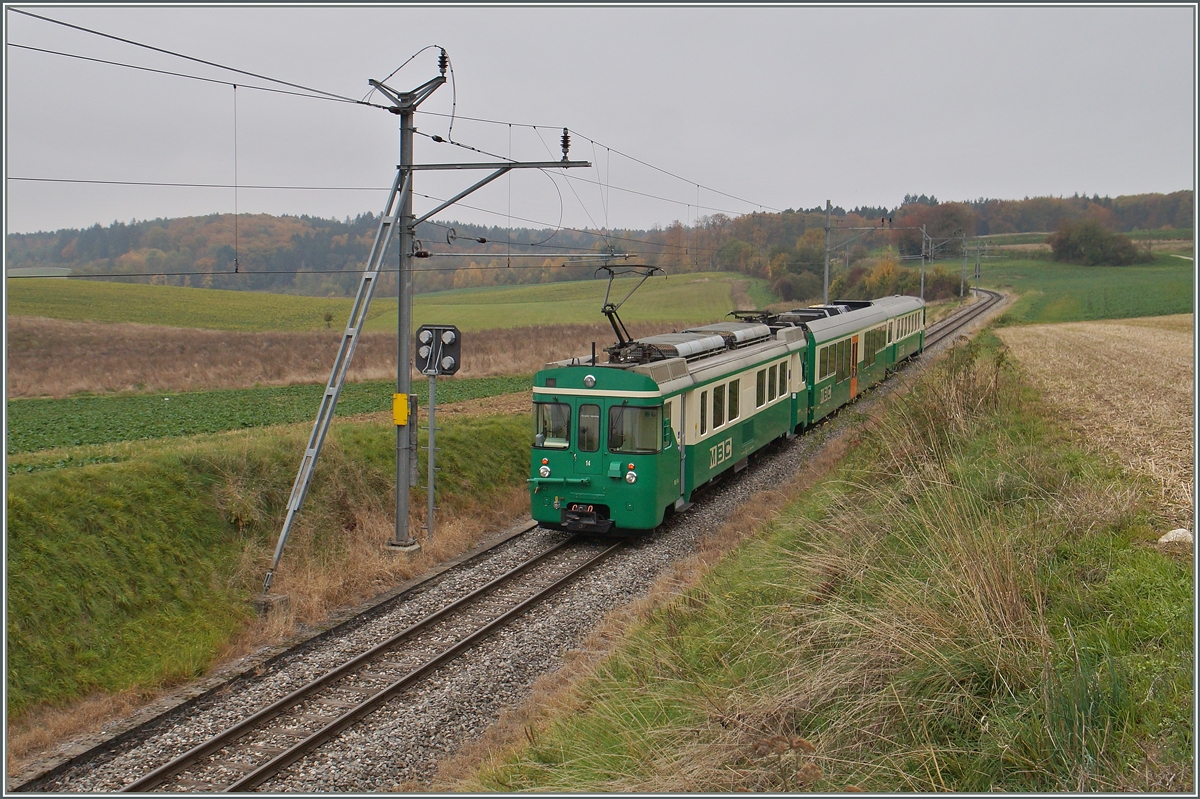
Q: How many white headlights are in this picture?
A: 3